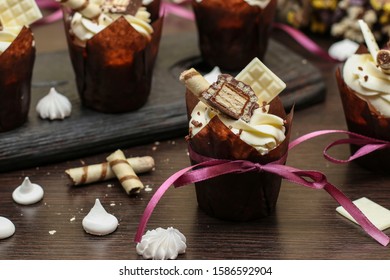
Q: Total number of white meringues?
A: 7